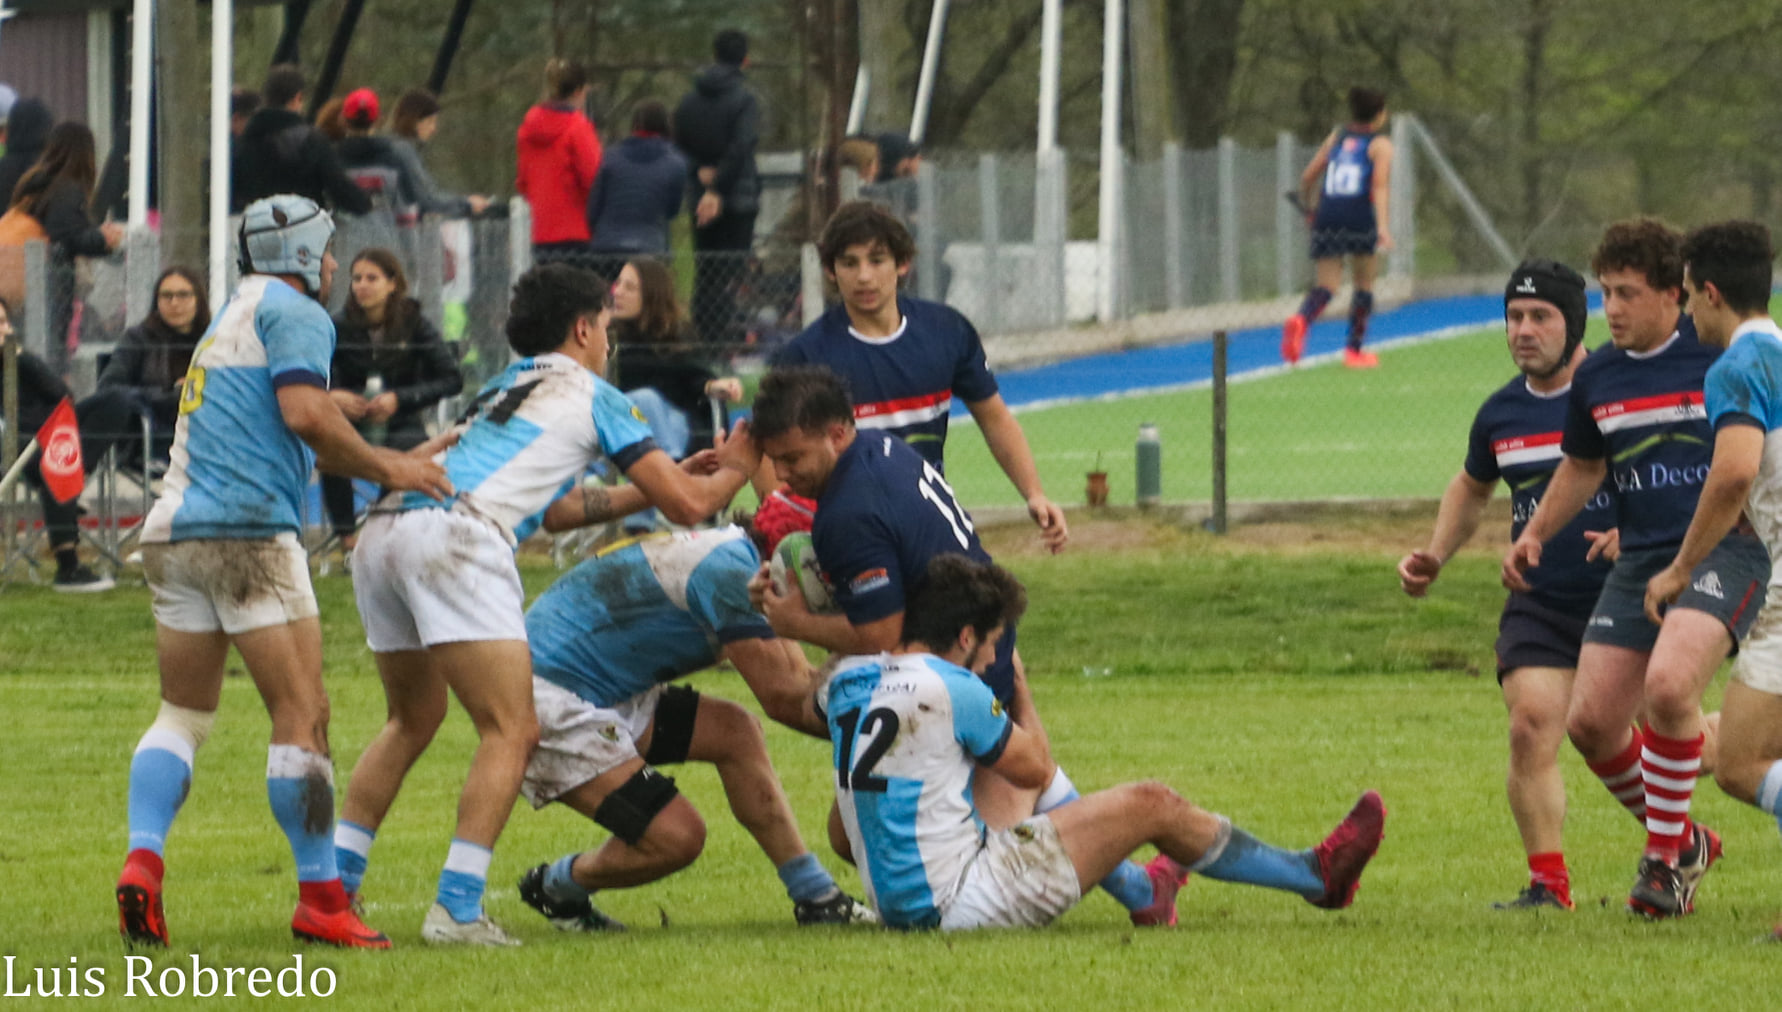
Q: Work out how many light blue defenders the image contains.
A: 5